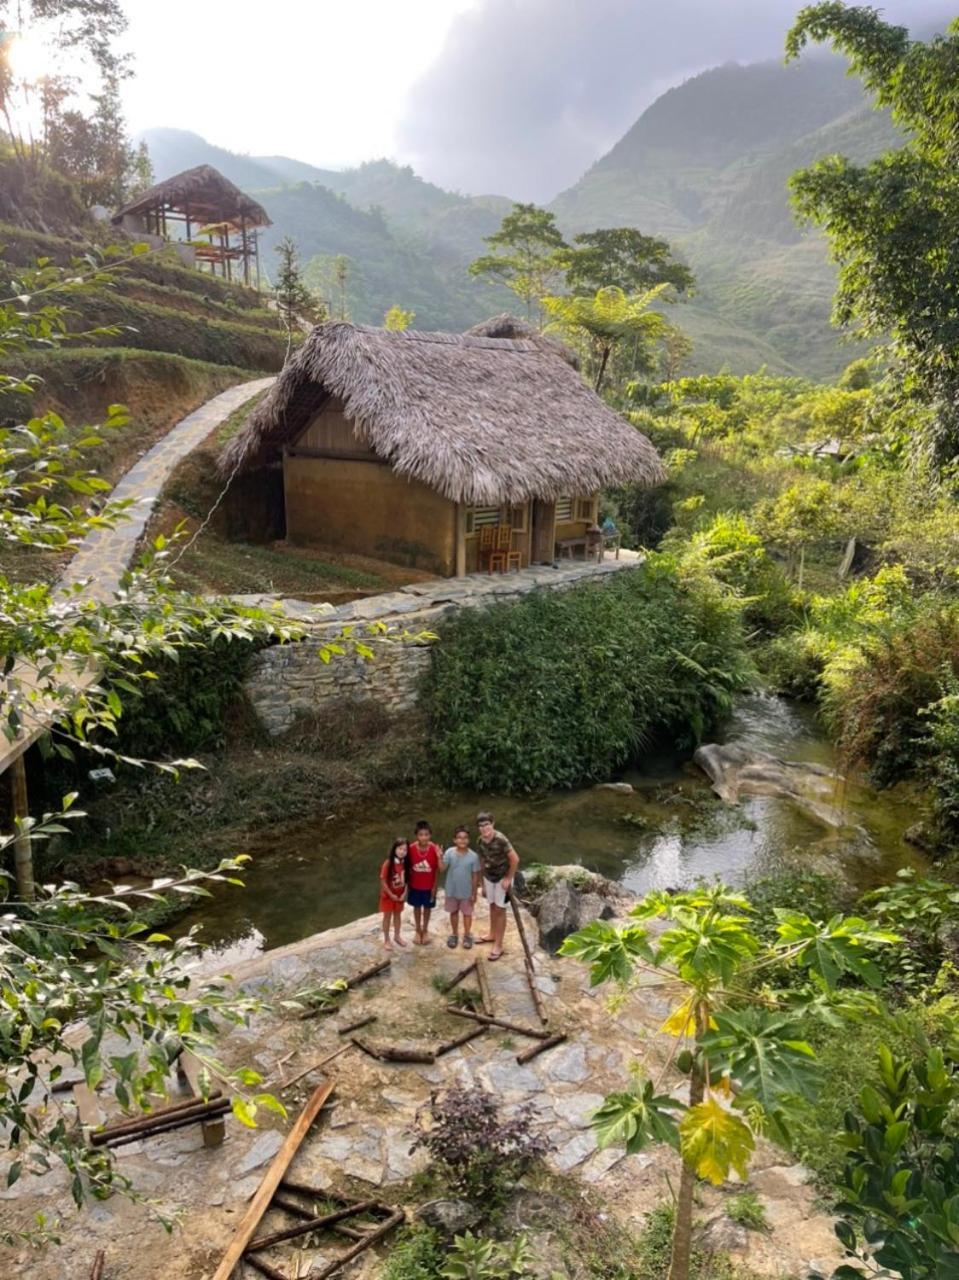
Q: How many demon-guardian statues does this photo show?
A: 0